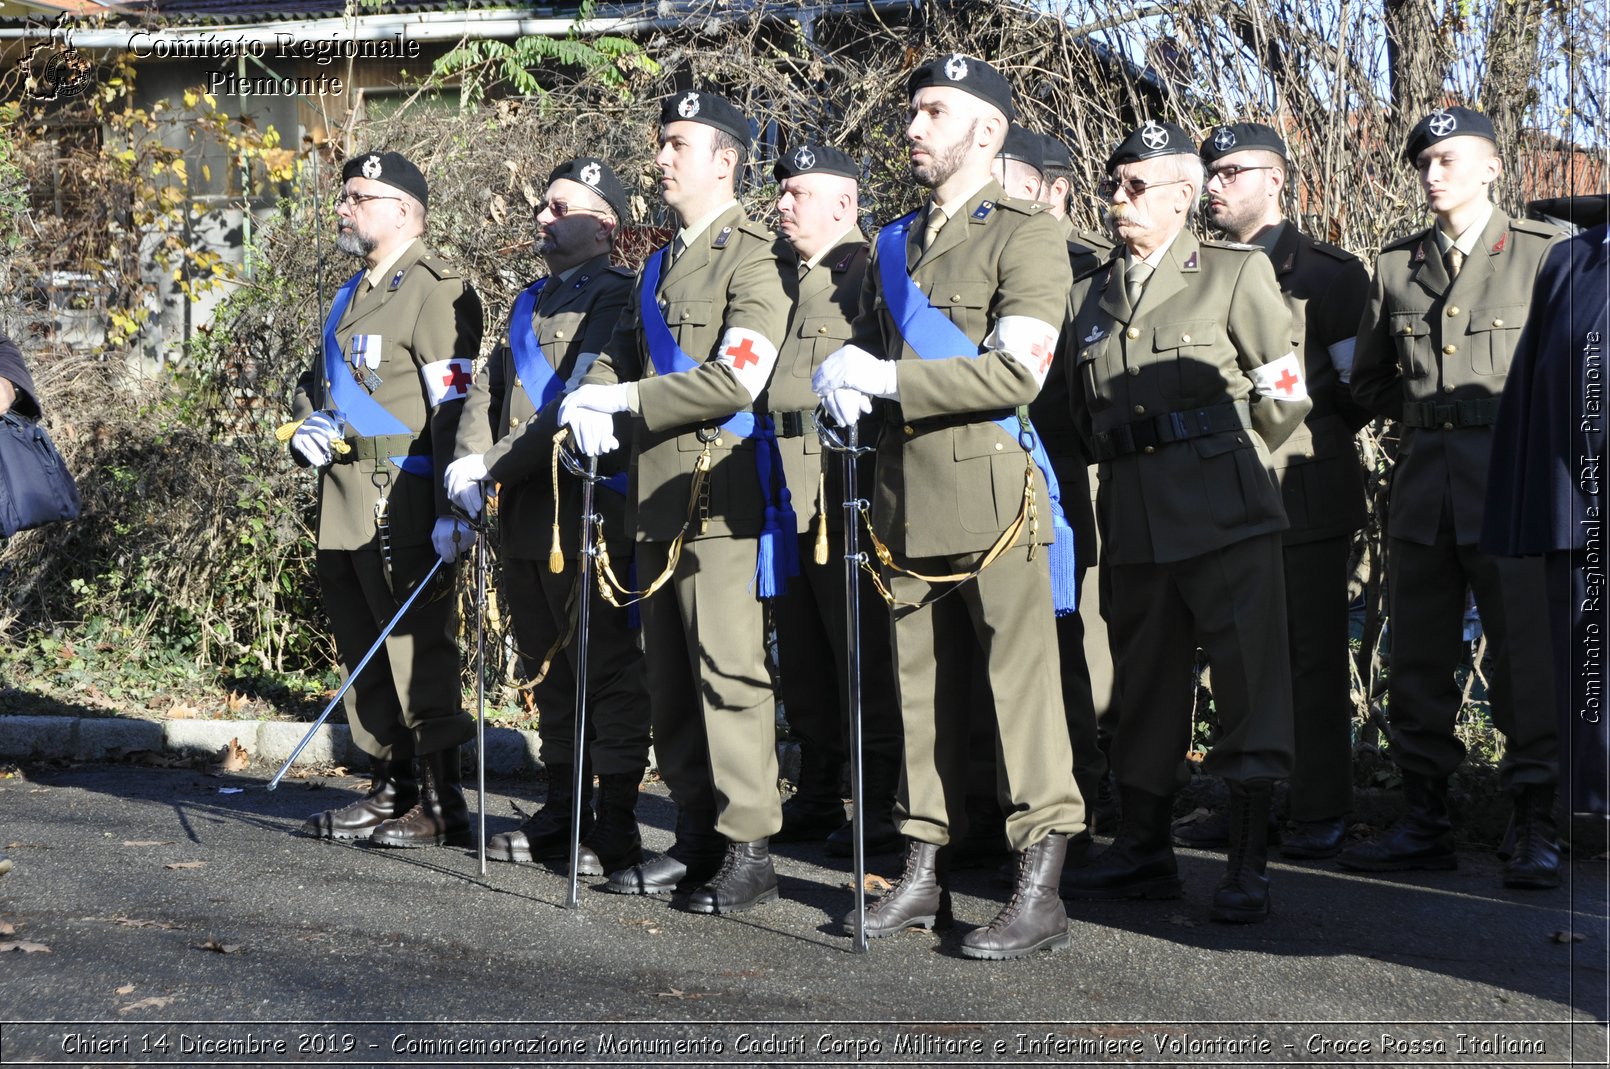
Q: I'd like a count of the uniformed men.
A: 10